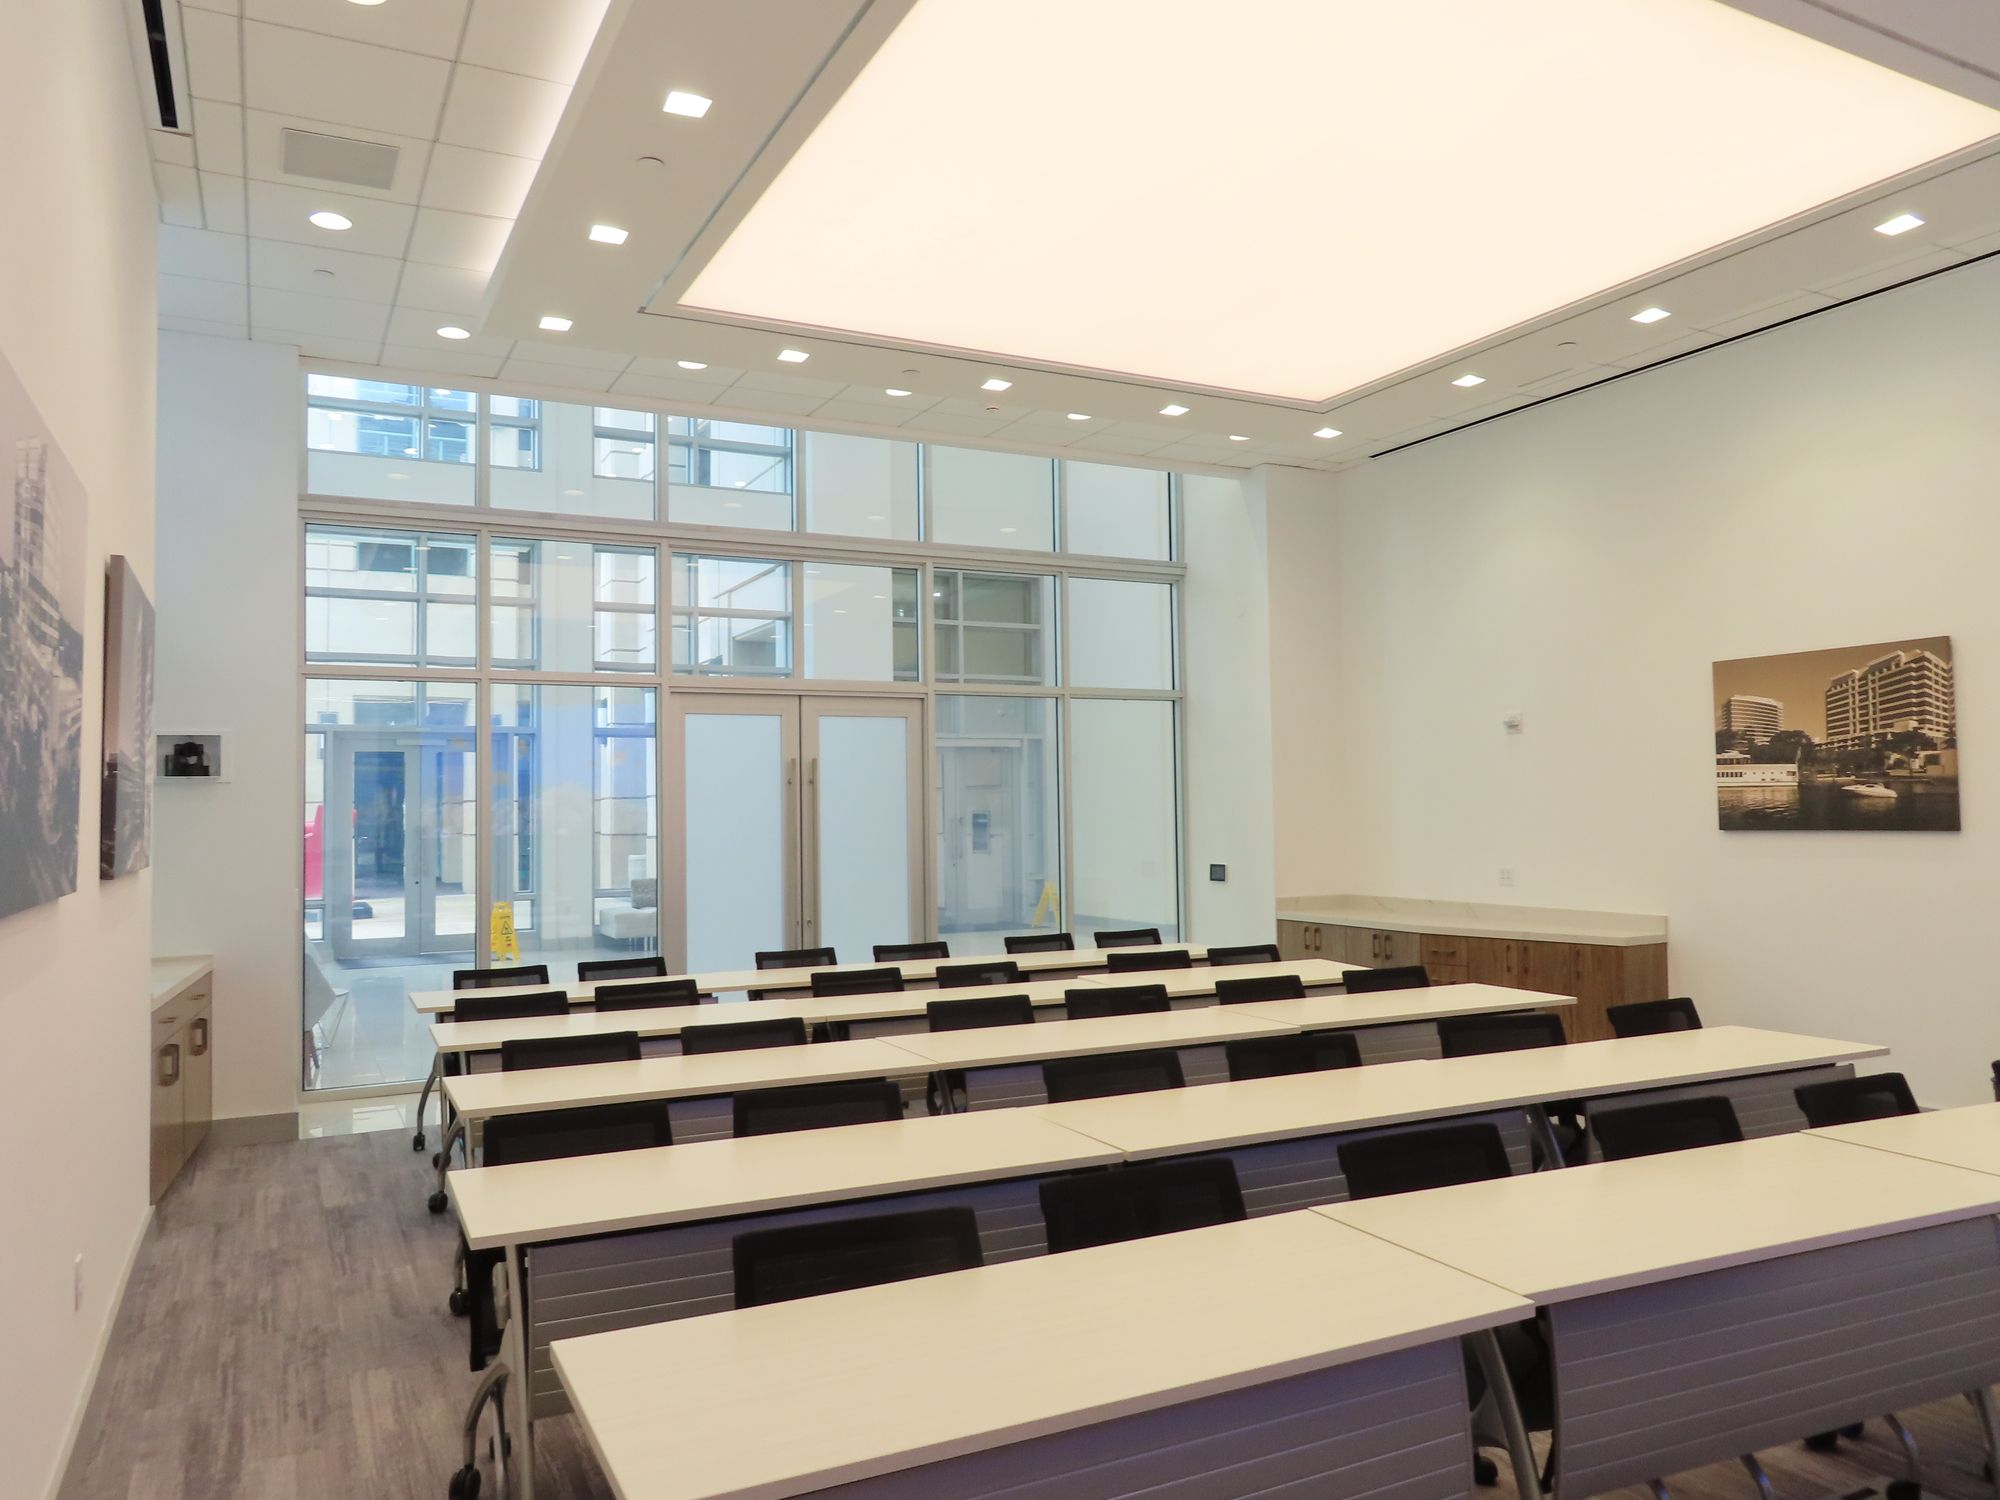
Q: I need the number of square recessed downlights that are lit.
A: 10